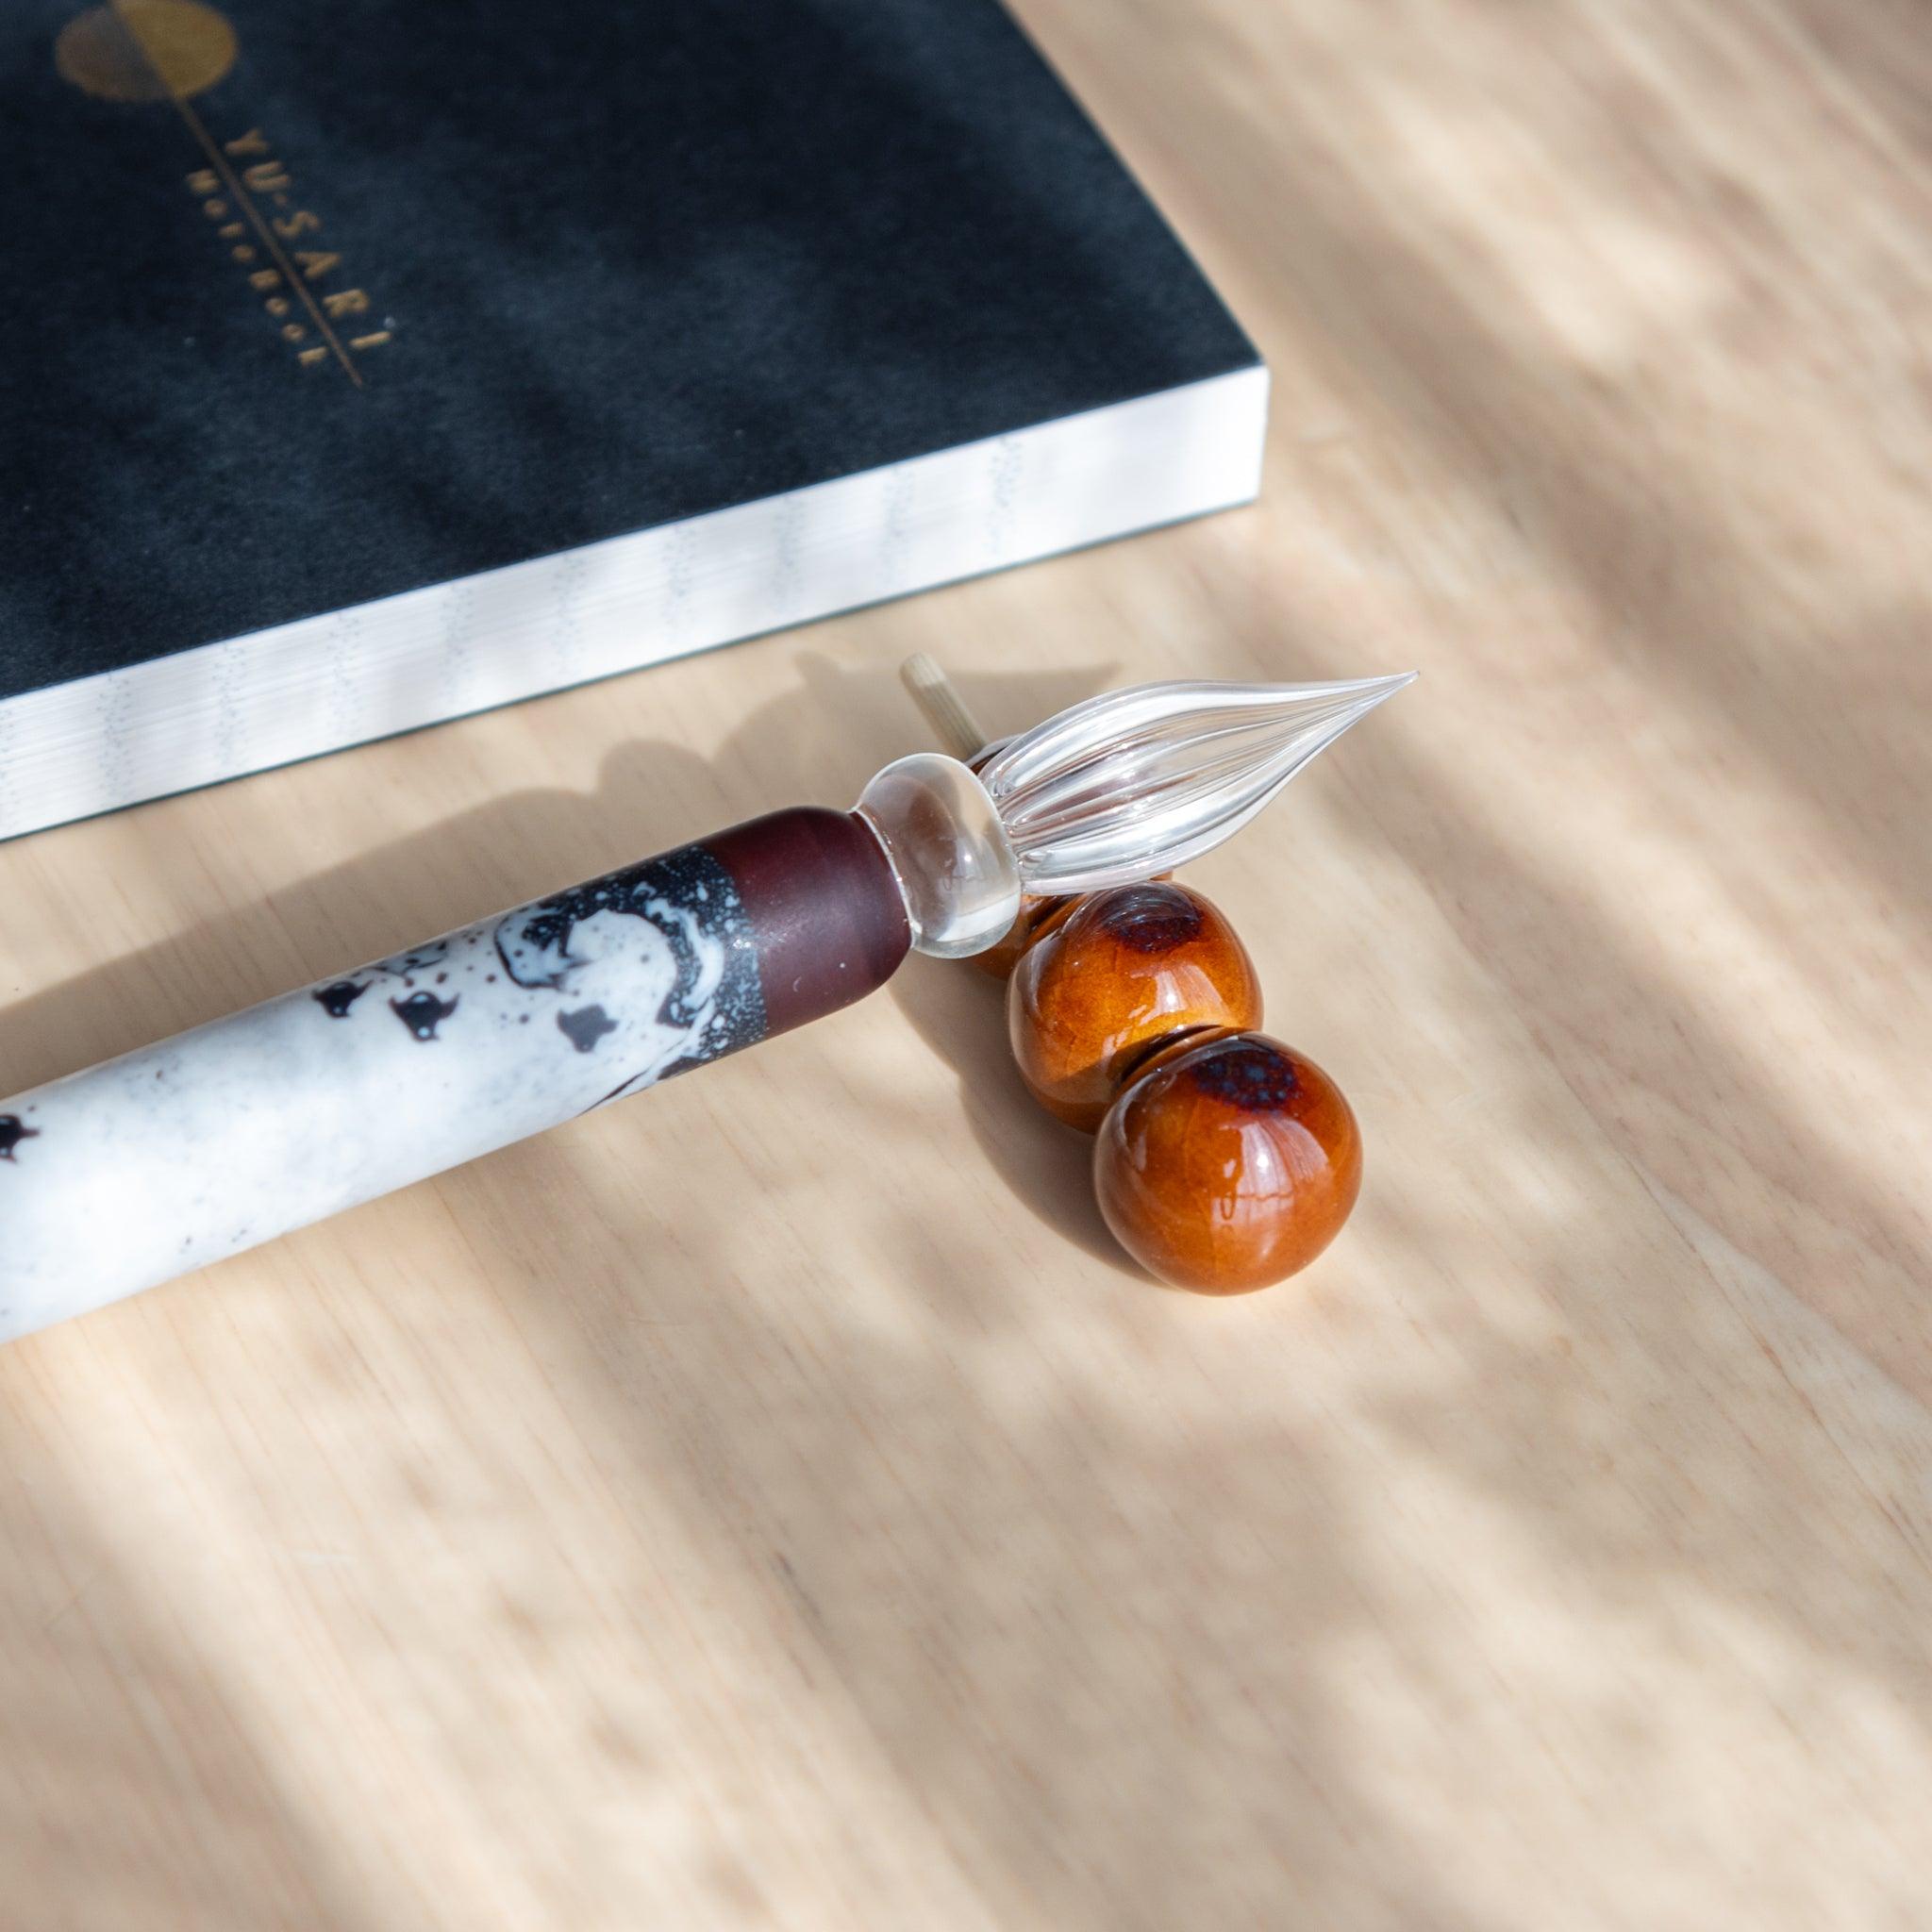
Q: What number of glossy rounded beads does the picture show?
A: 3